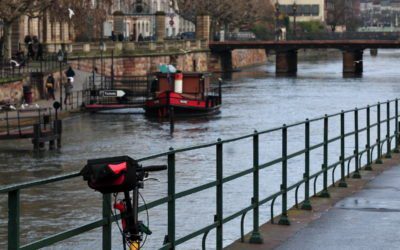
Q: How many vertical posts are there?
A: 14